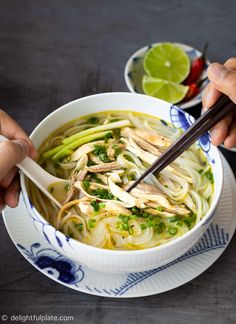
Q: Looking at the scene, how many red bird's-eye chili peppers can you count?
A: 2